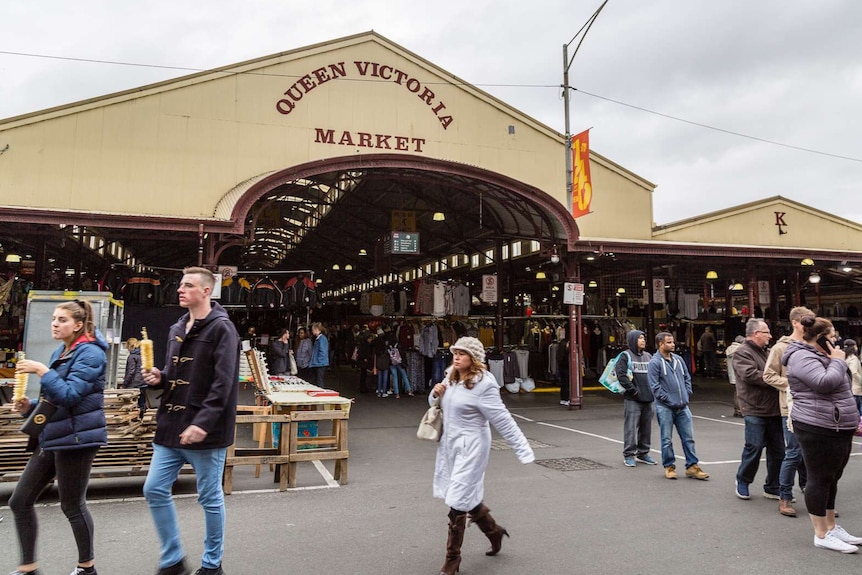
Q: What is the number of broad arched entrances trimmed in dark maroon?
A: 1